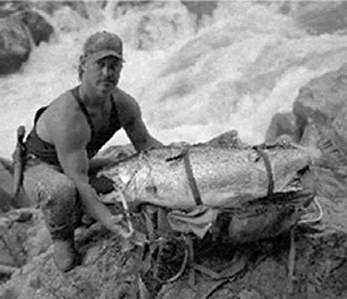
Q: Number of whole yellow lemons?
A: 0